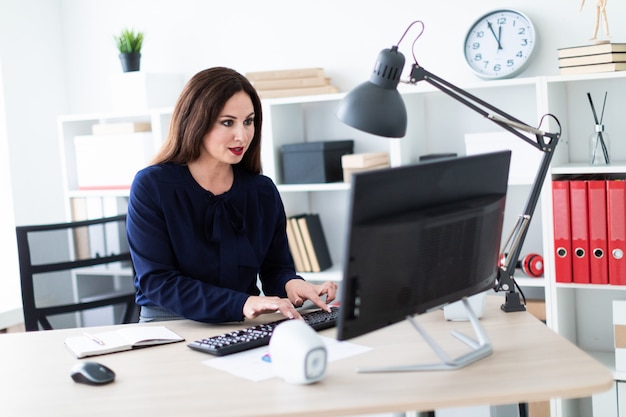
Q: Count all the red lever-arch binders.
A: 4